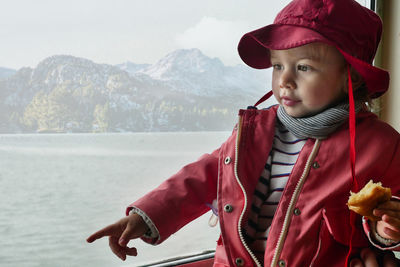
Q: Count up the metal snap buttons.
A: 6